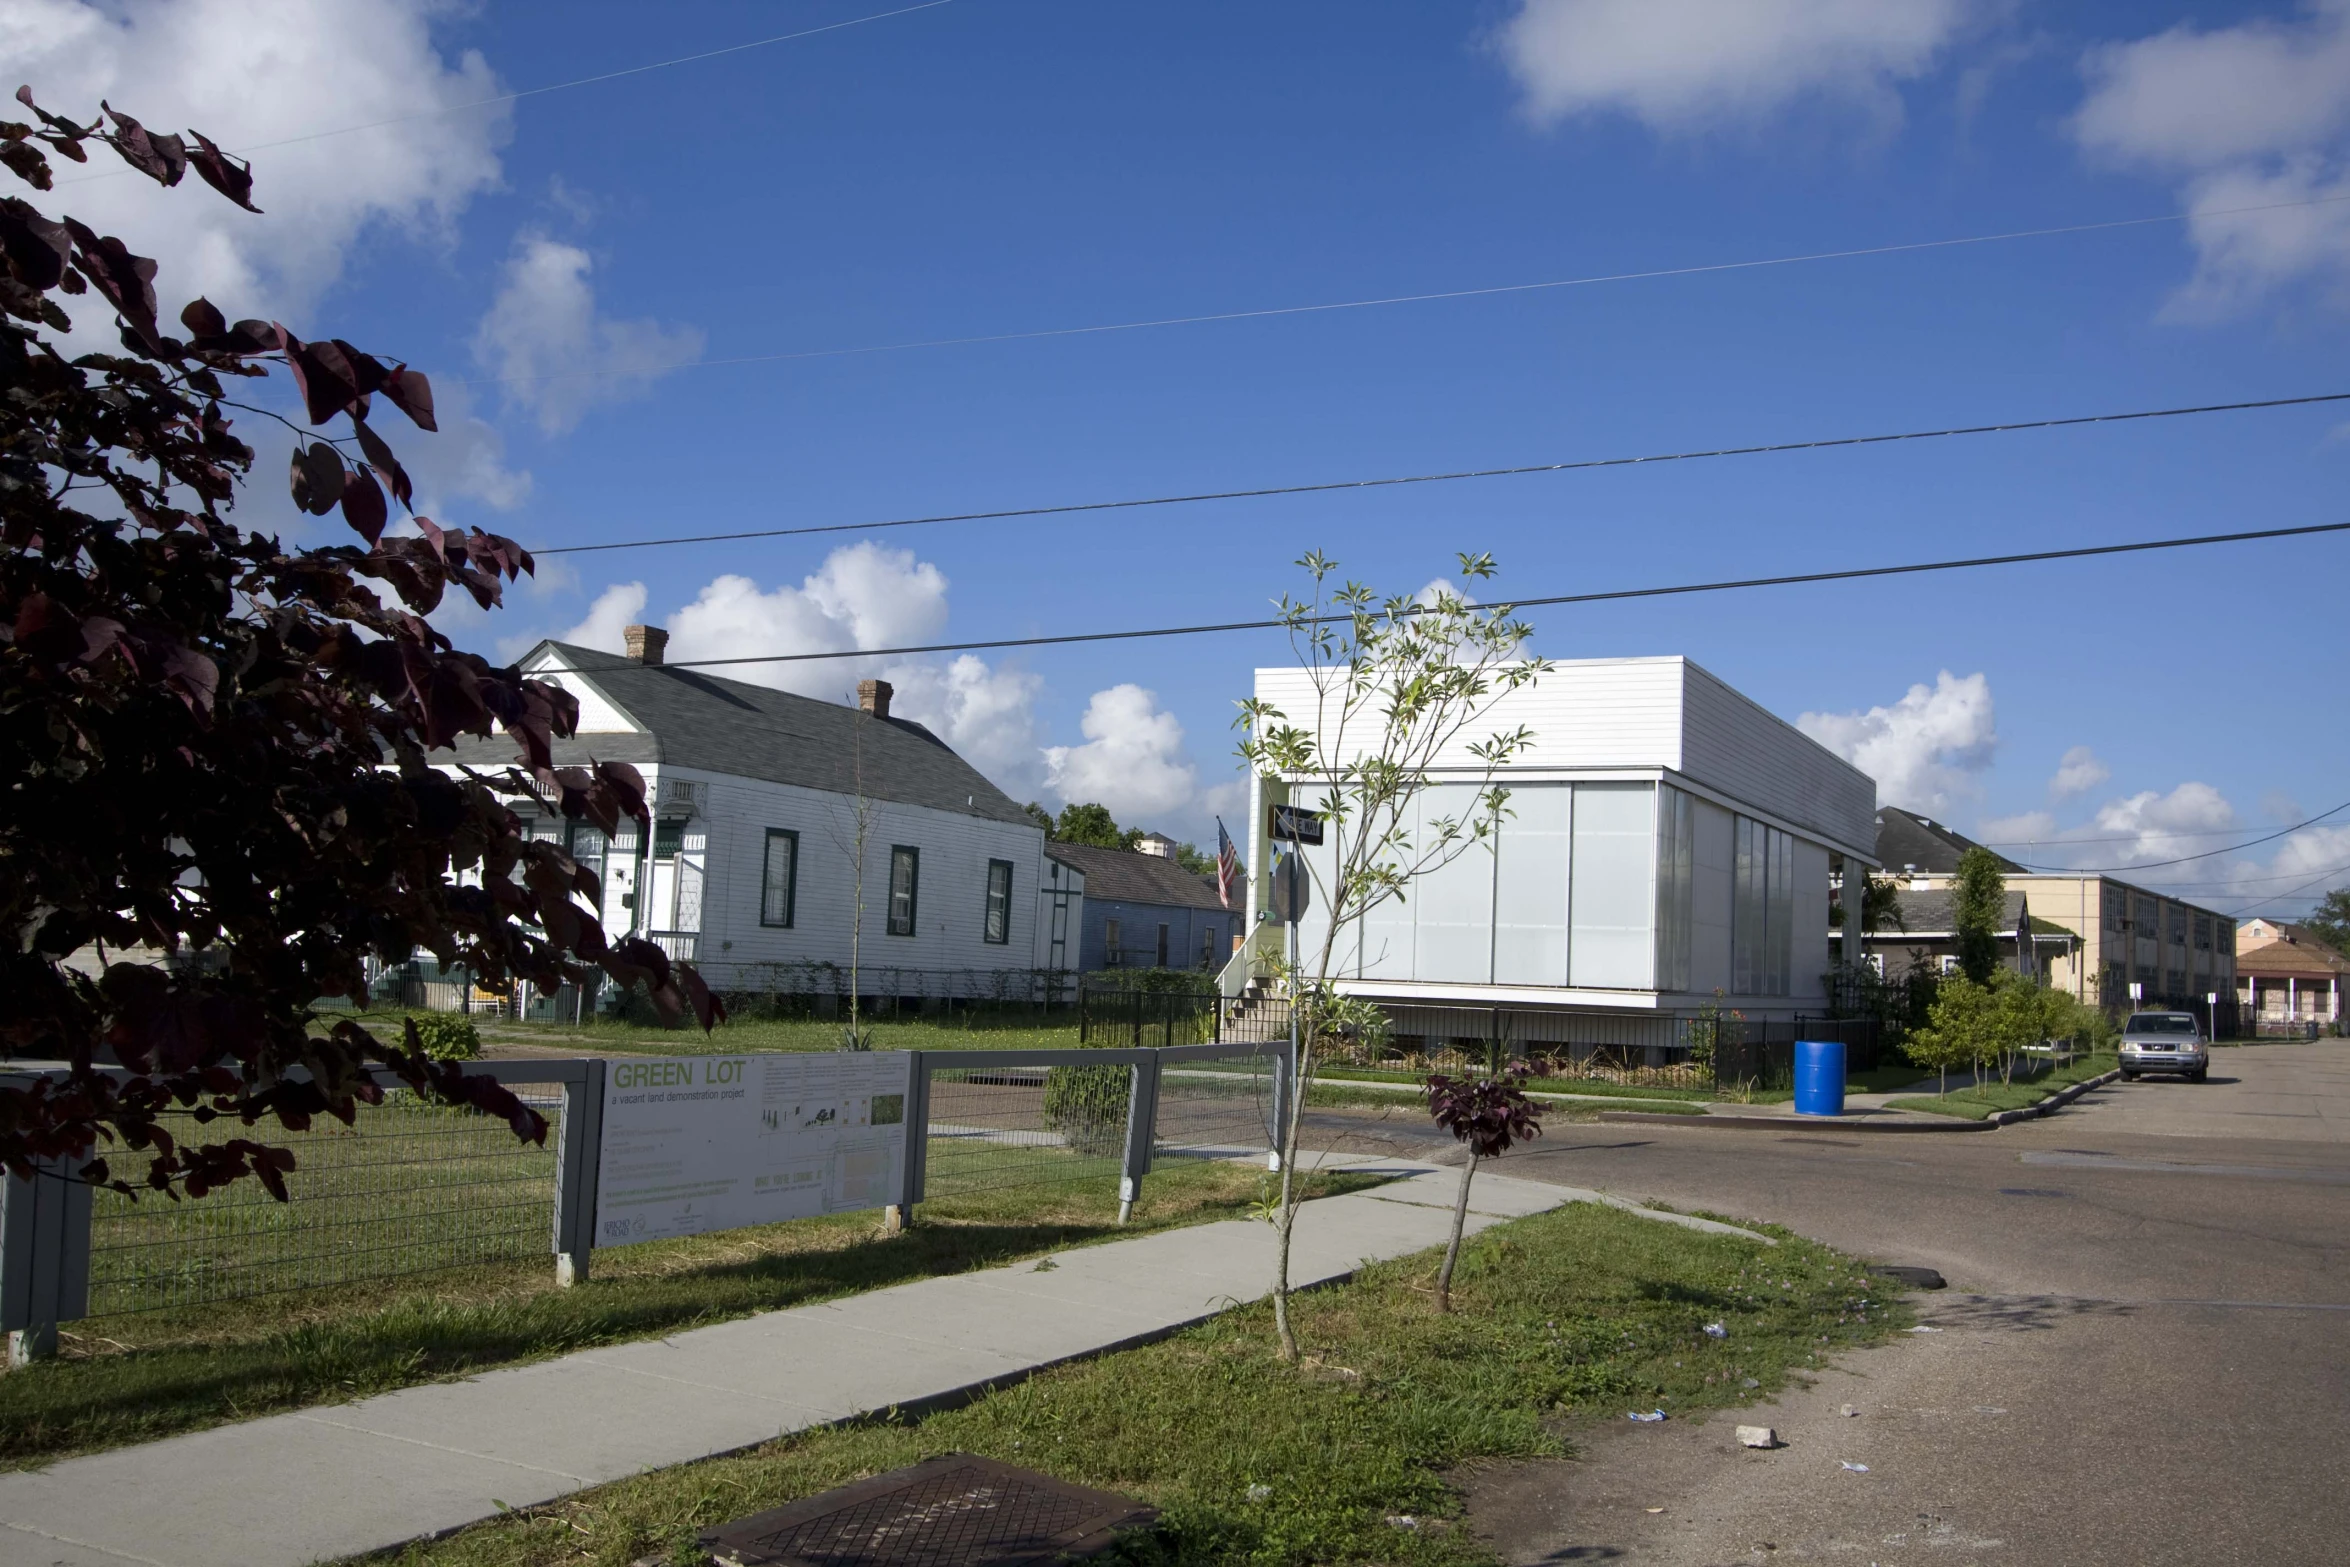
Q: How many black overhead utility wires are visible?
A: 2